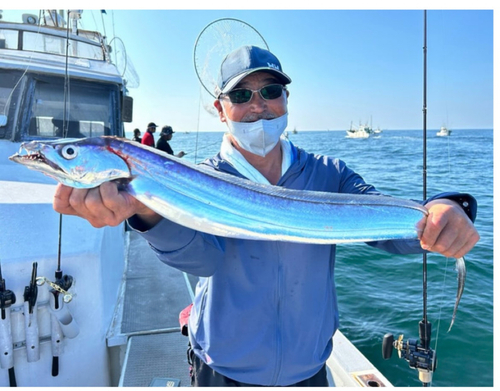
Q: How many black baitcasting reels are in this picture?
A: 3